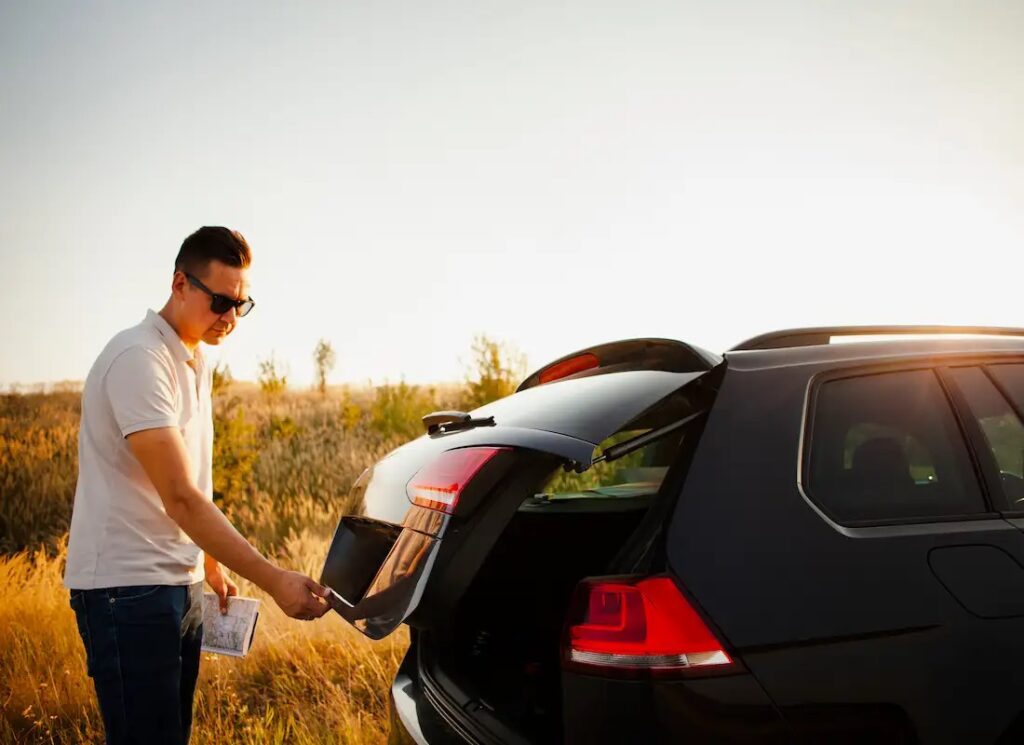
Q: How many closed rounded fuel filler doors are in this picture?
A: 1